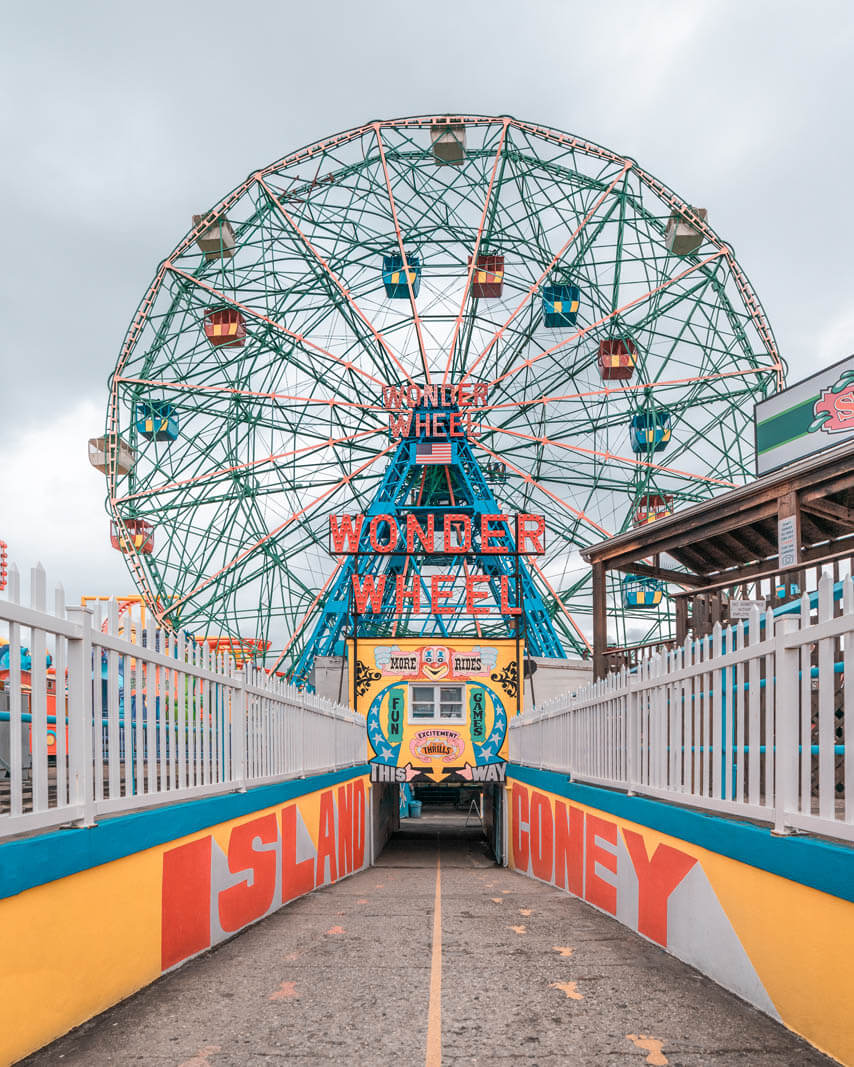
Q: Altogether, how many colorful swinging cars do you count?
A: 10